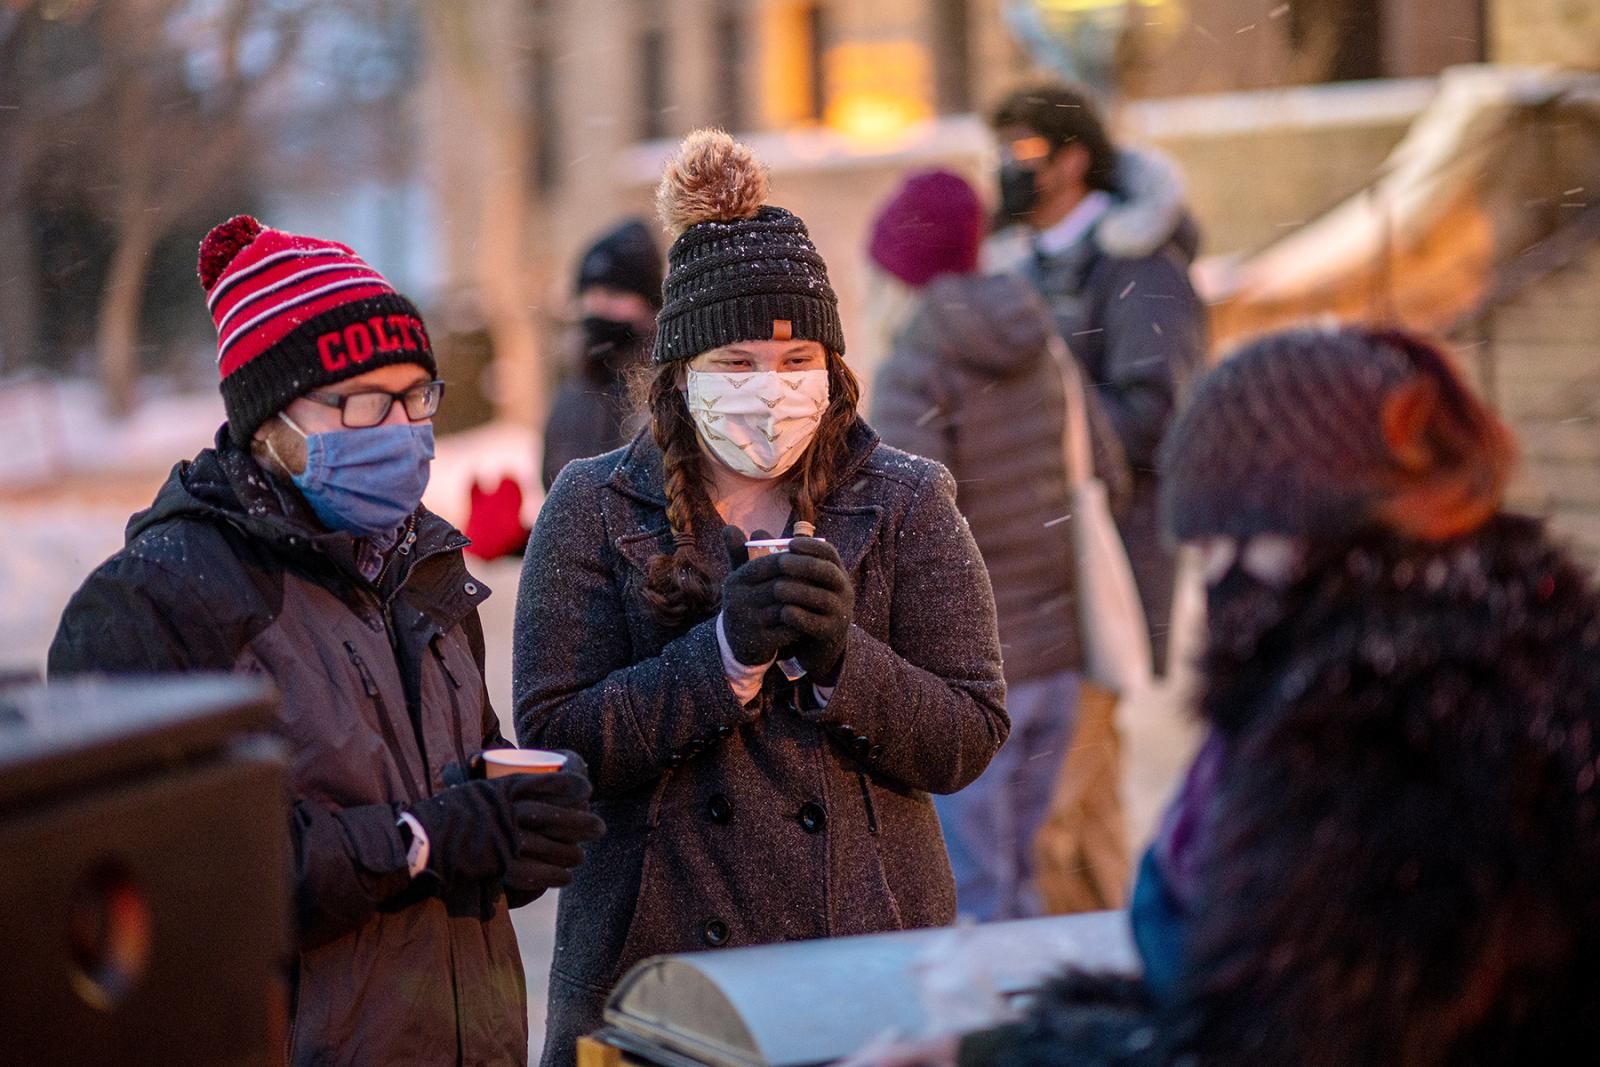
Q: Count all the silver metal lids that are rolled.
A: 1